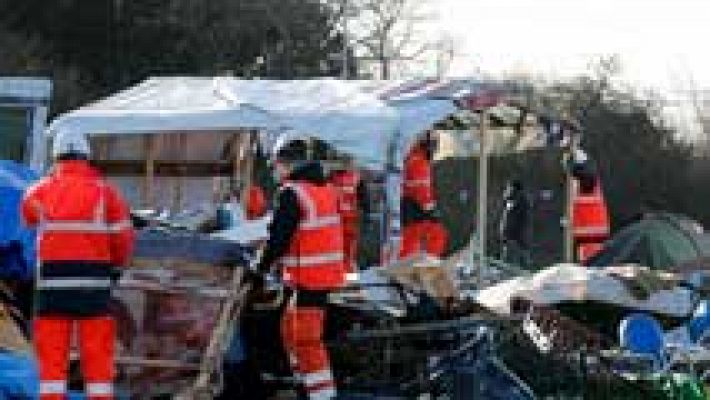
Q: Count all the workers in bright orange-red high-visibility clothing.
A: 5